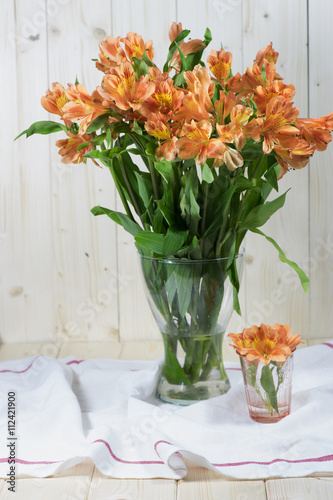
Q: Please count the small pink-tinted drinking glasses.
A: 1